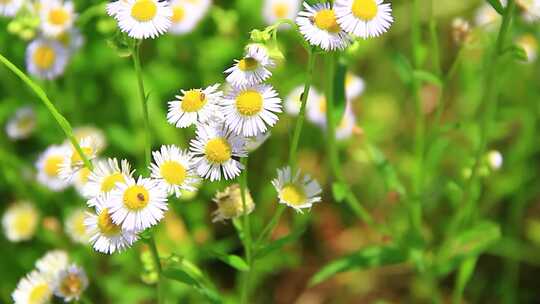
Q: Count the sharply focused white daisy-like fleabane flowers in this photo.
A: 12